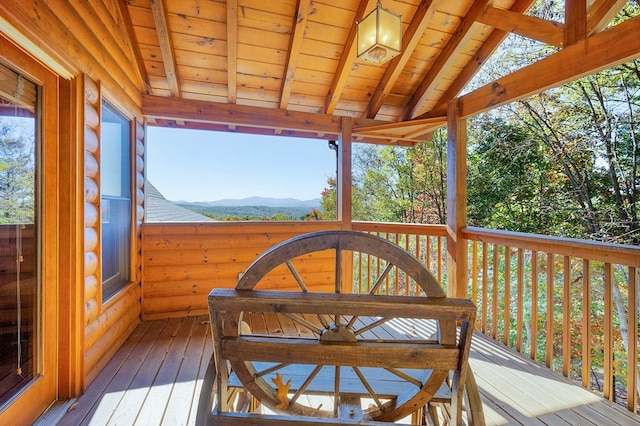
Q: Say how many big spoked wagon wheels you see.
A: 1